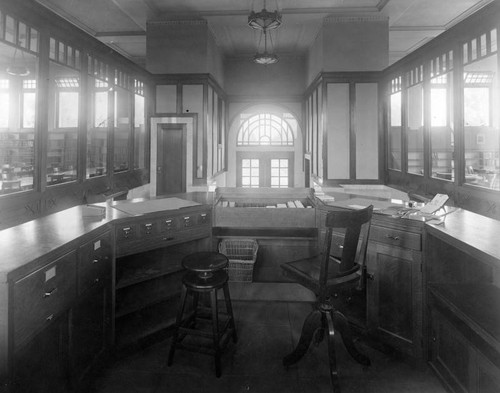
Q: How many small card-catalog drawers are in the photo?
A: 5